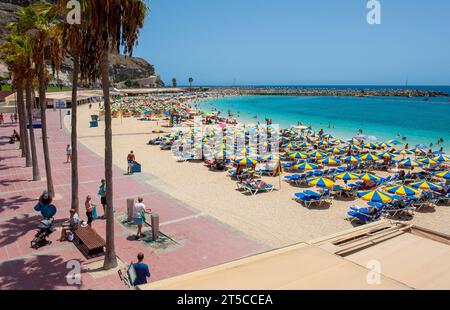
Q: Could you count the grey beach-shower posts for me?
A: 2